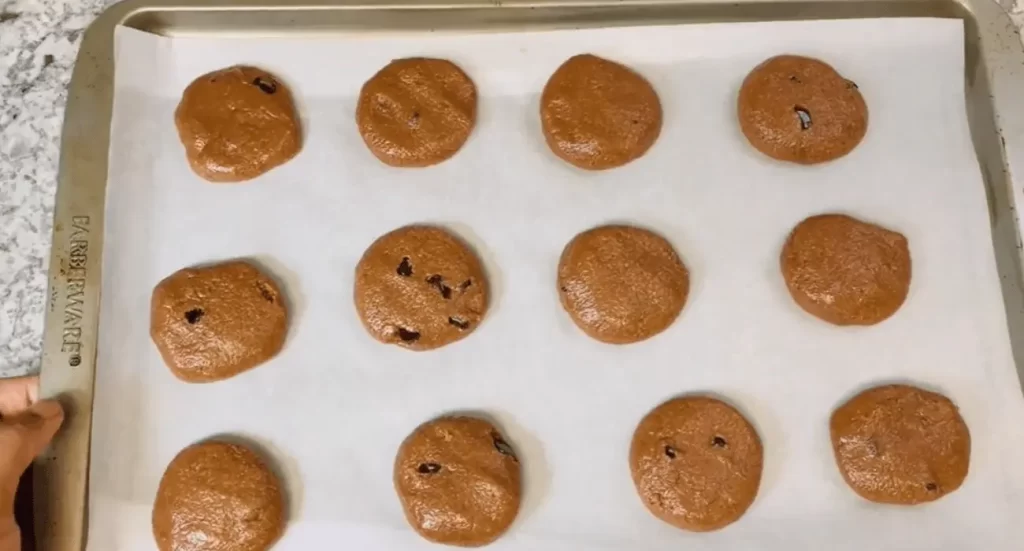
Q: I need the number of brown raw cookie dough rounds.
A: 12